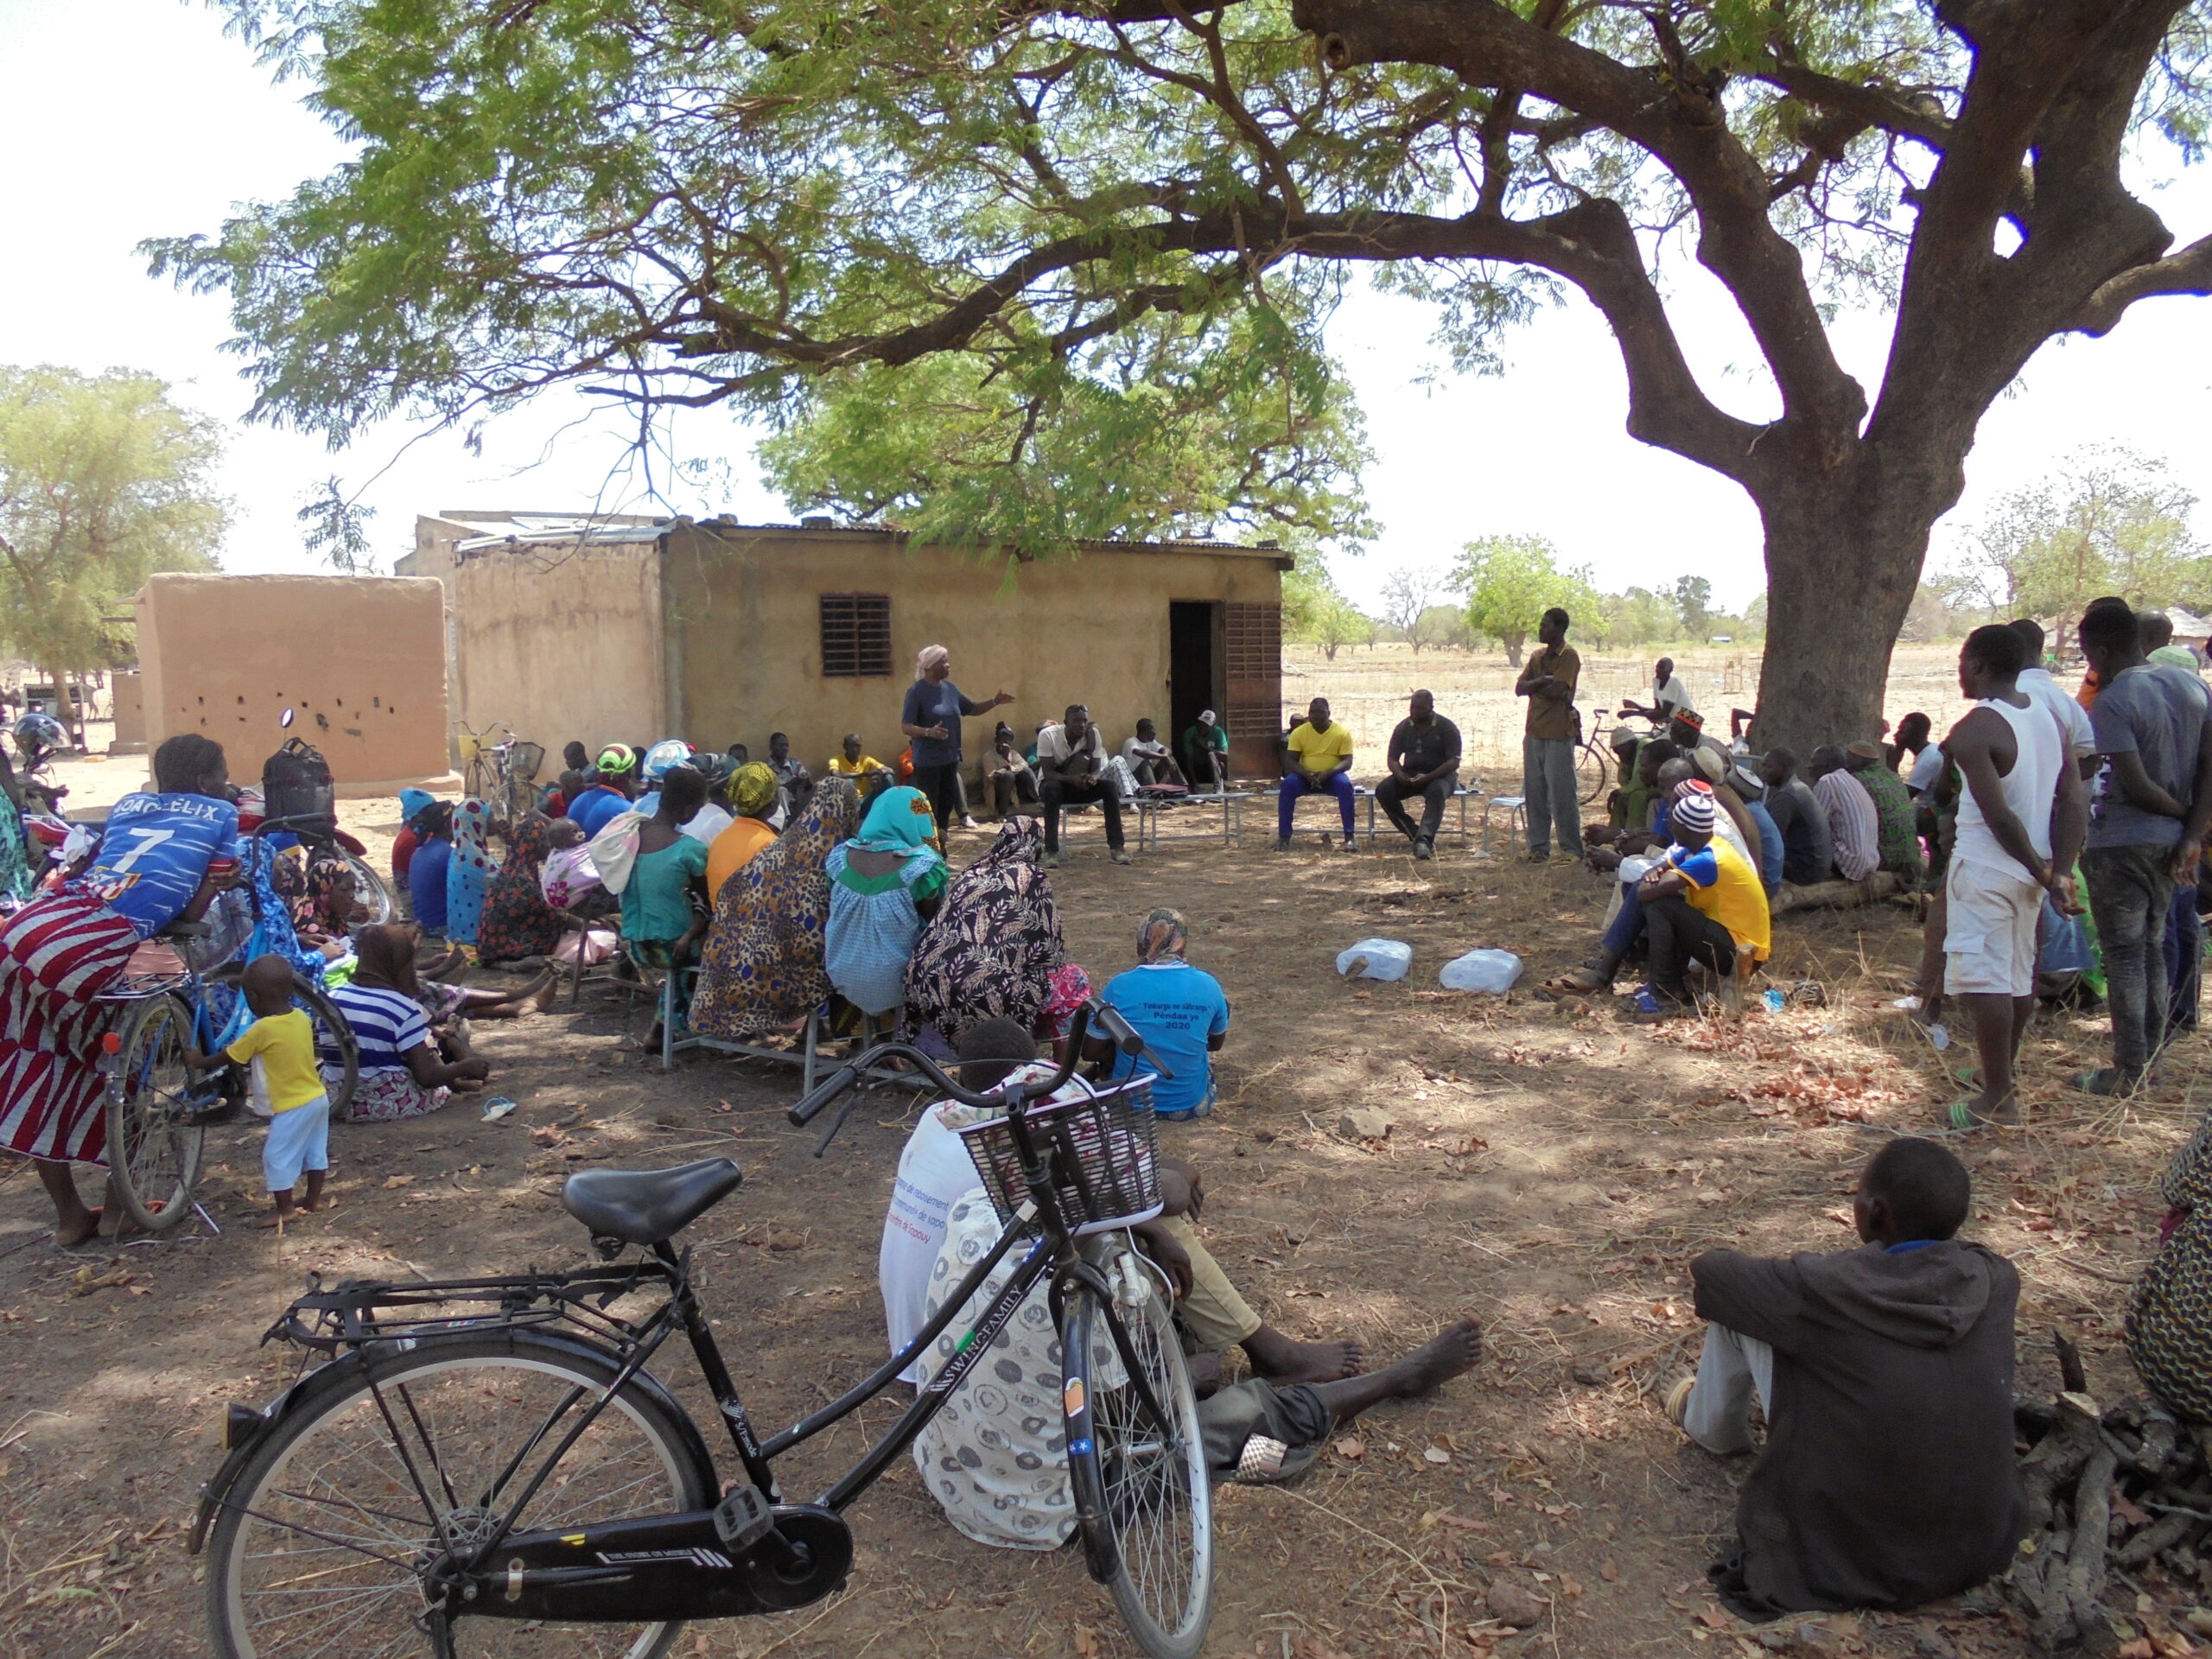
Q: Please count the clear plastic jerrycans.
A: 2